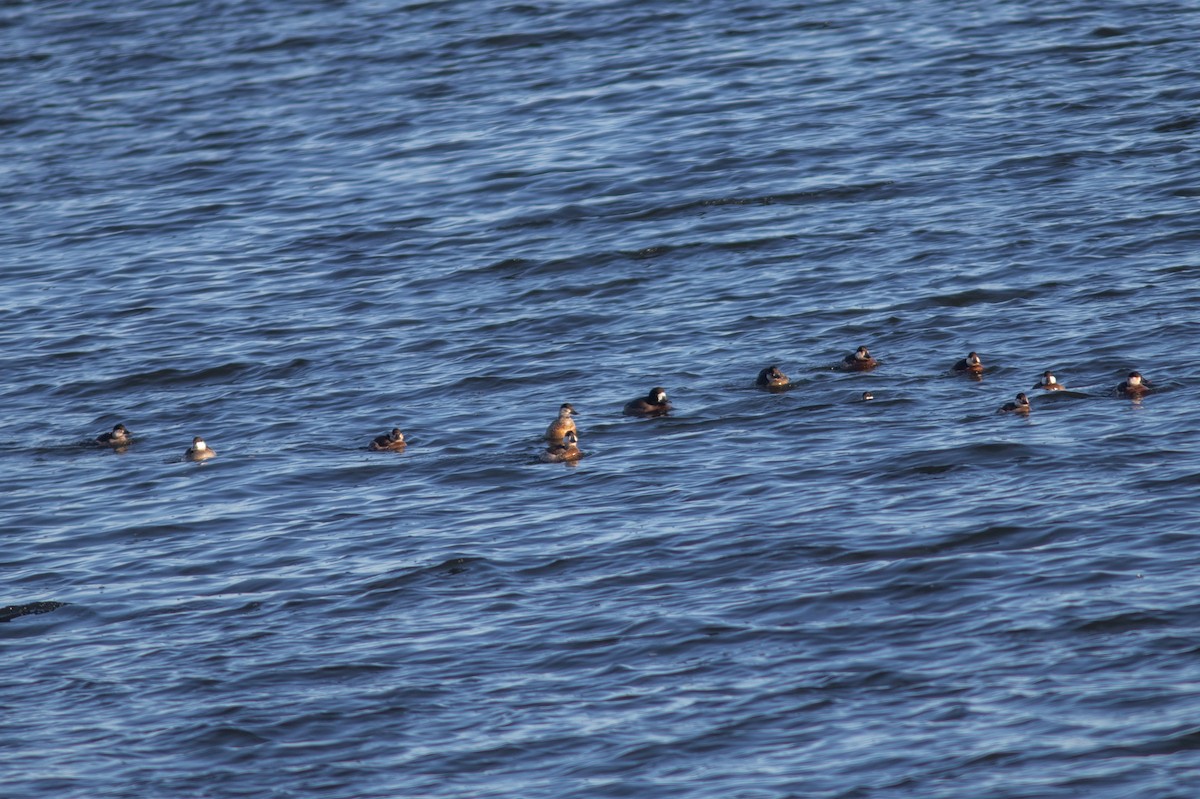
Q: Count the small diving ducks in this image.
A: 13